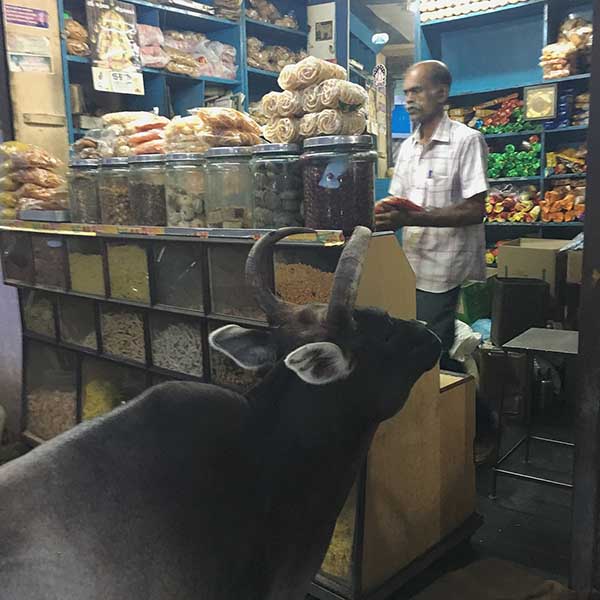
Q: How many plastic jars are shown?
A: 7